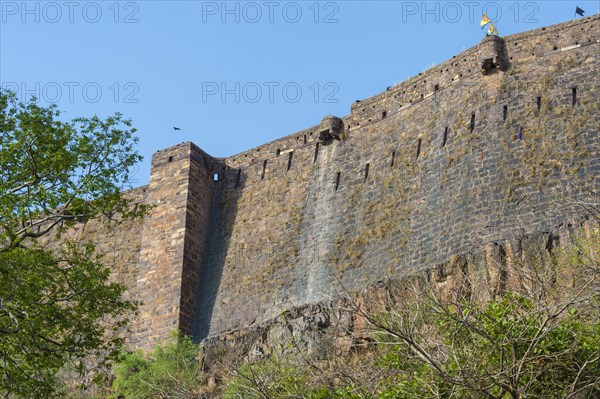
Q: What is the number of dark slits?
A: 13